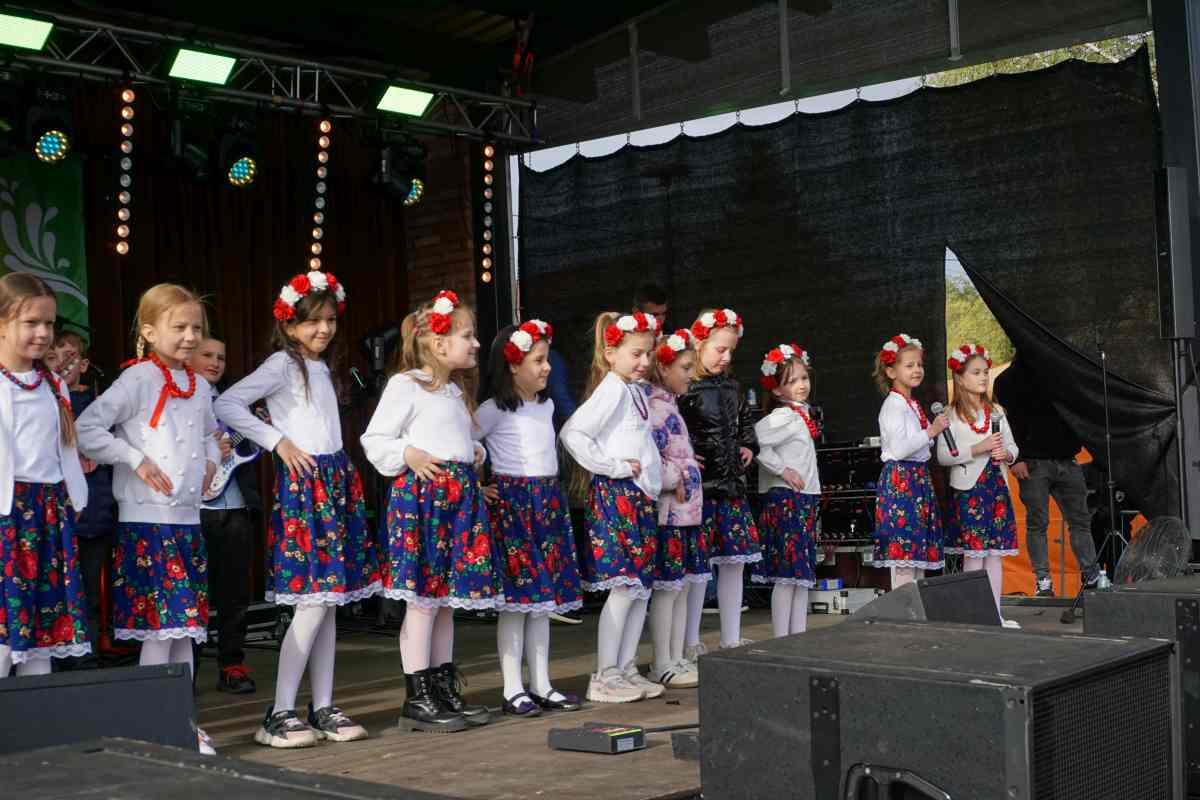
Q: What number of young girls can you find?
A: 11